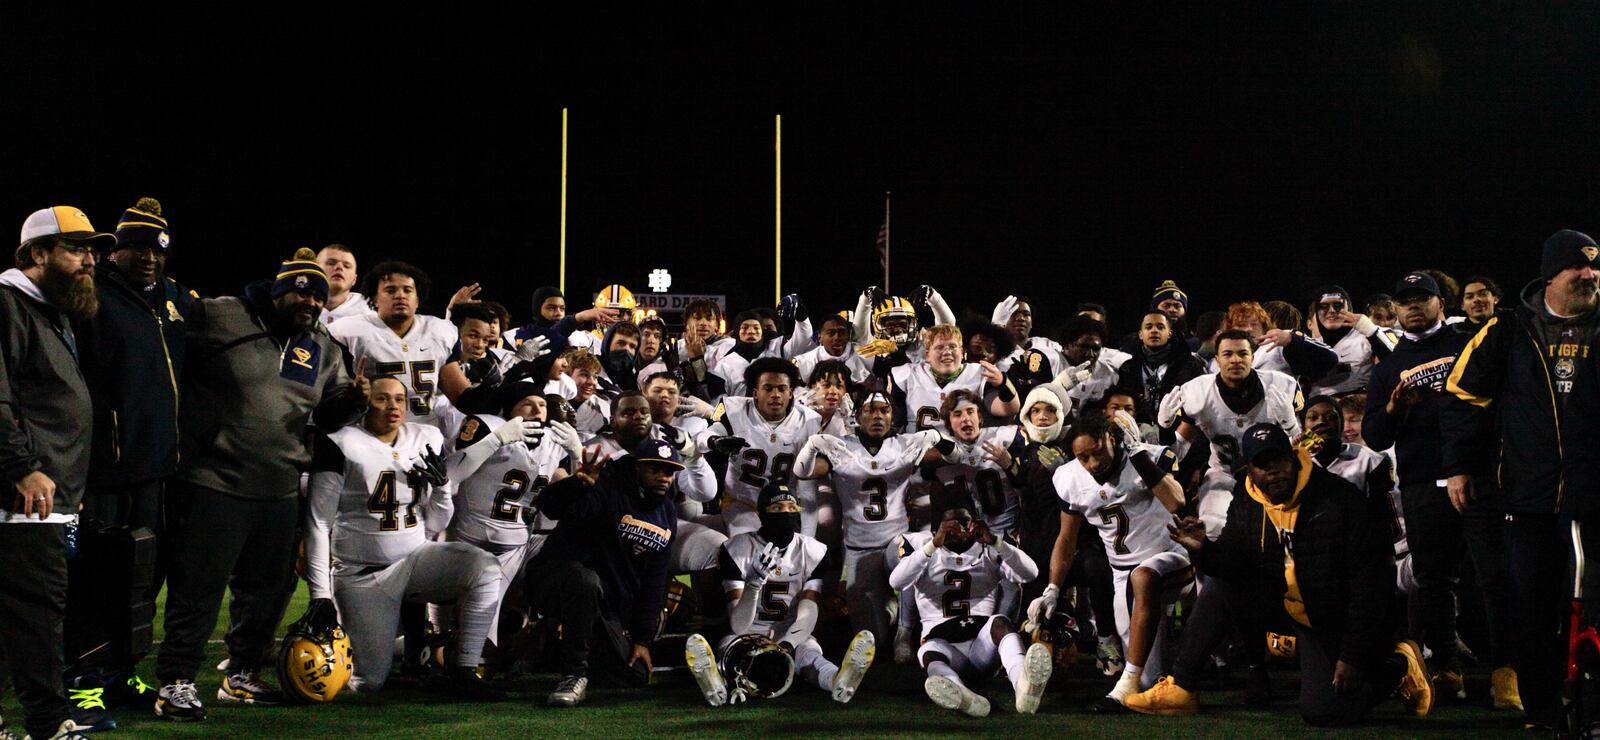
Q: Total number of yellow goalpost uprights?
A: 2